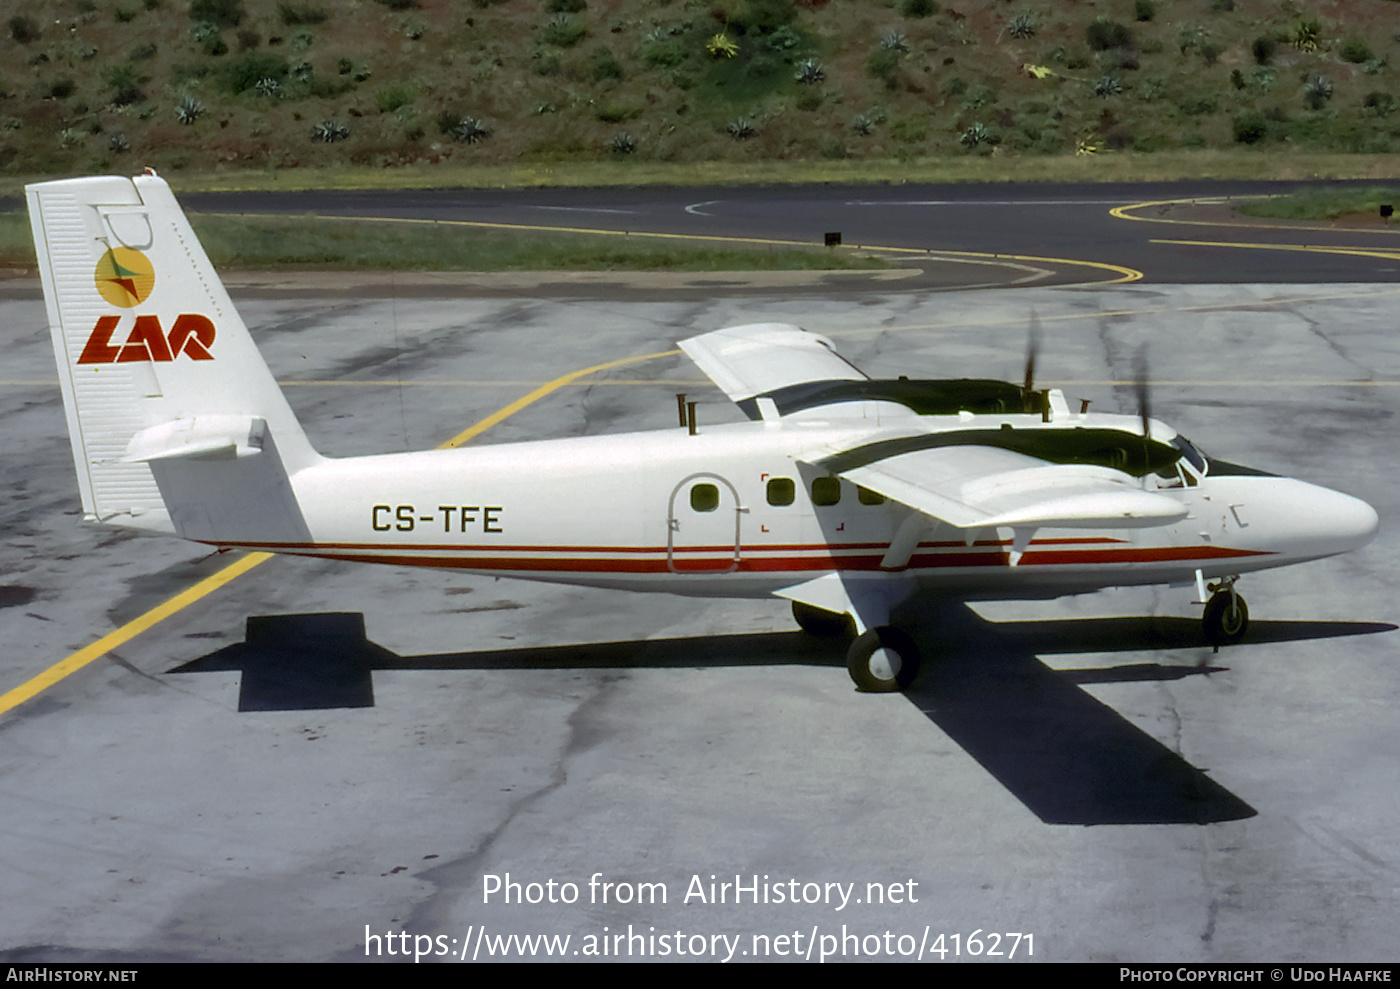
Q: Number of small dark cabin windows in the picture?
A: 4